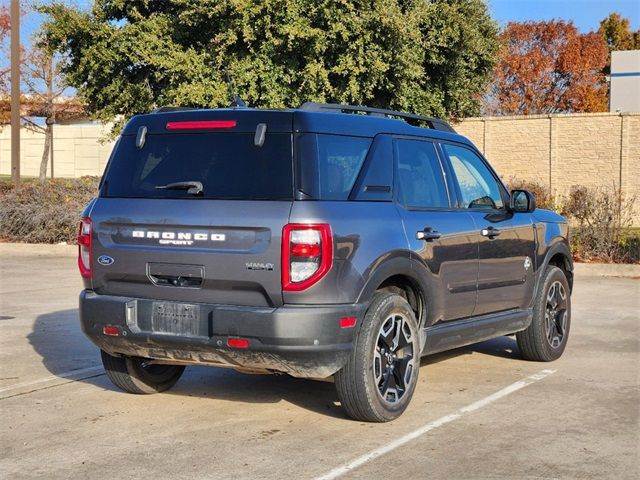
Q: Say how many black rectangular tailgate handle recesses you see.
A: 1